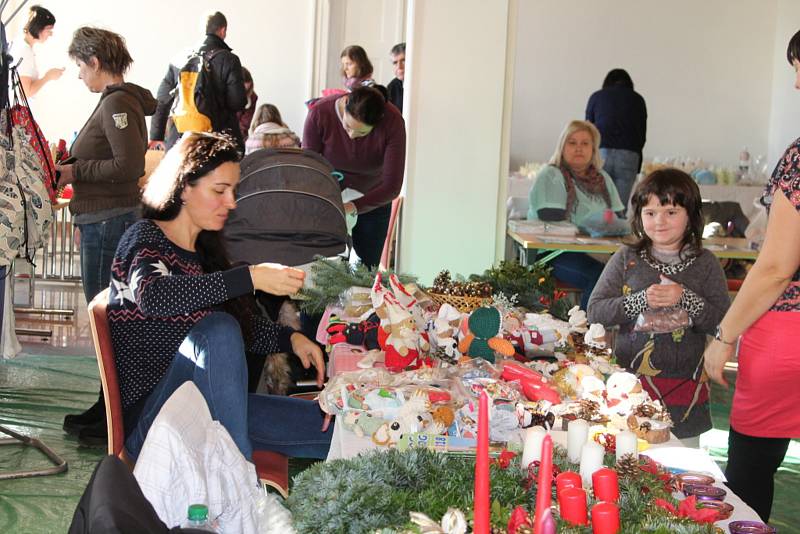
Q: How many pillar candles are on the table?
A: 8